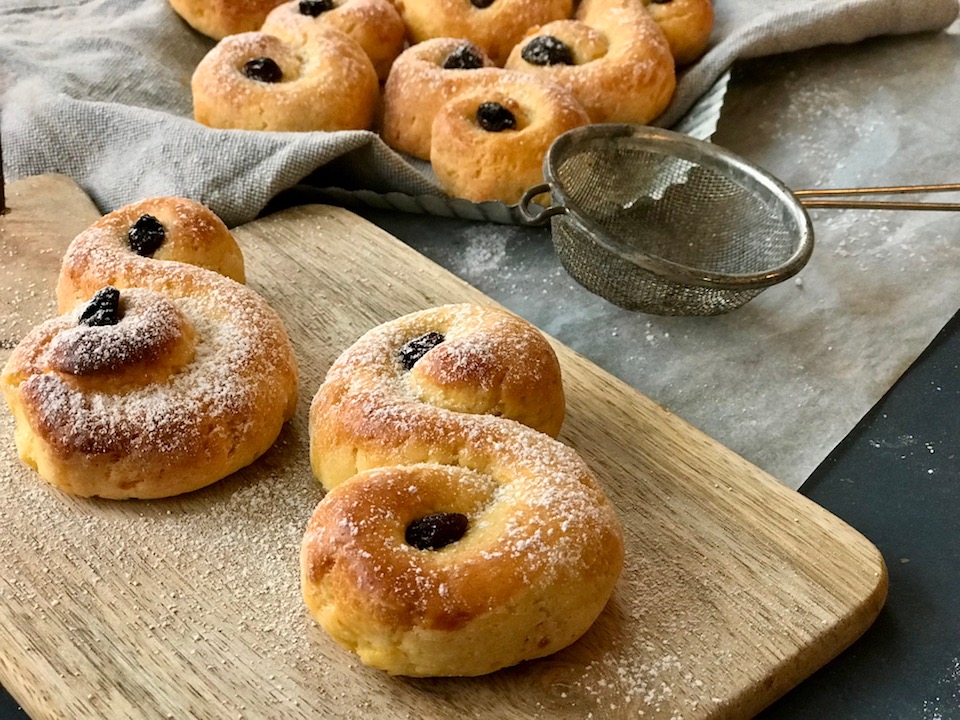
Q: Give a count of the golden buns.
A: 7